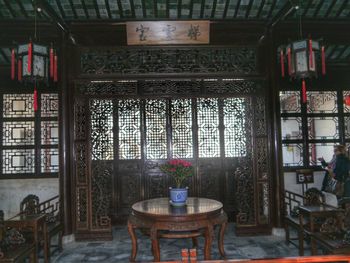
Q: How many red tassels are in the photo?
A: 11